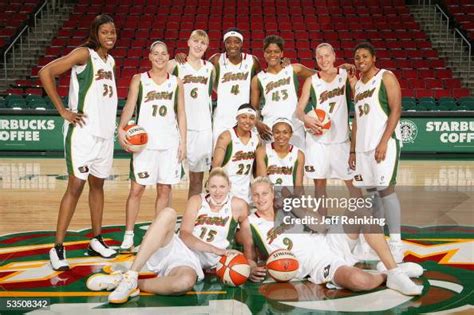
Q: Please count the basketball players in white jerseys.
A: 11